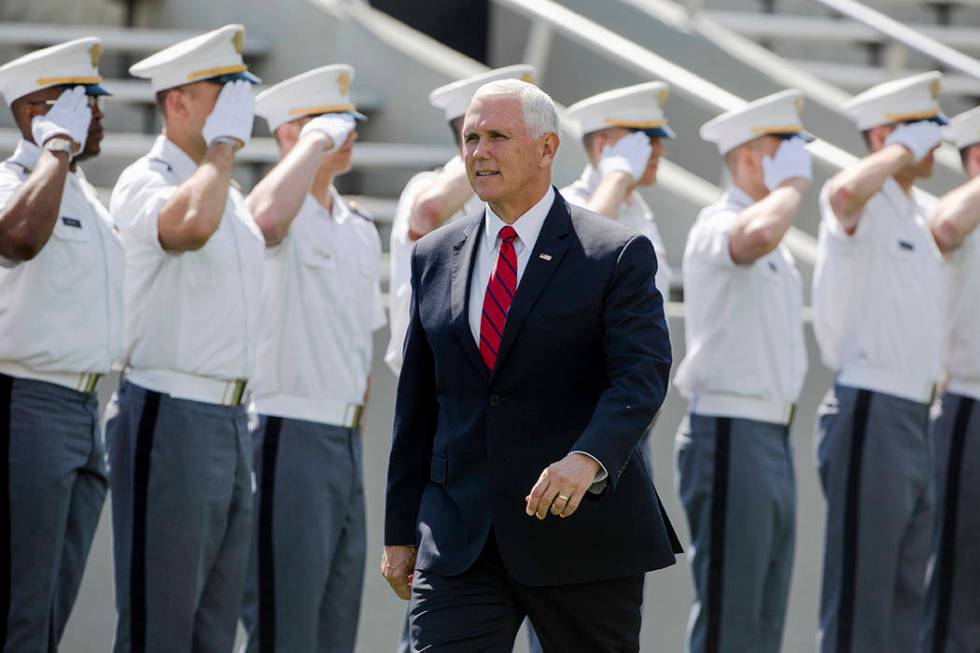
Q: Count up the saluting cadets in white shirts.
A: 8